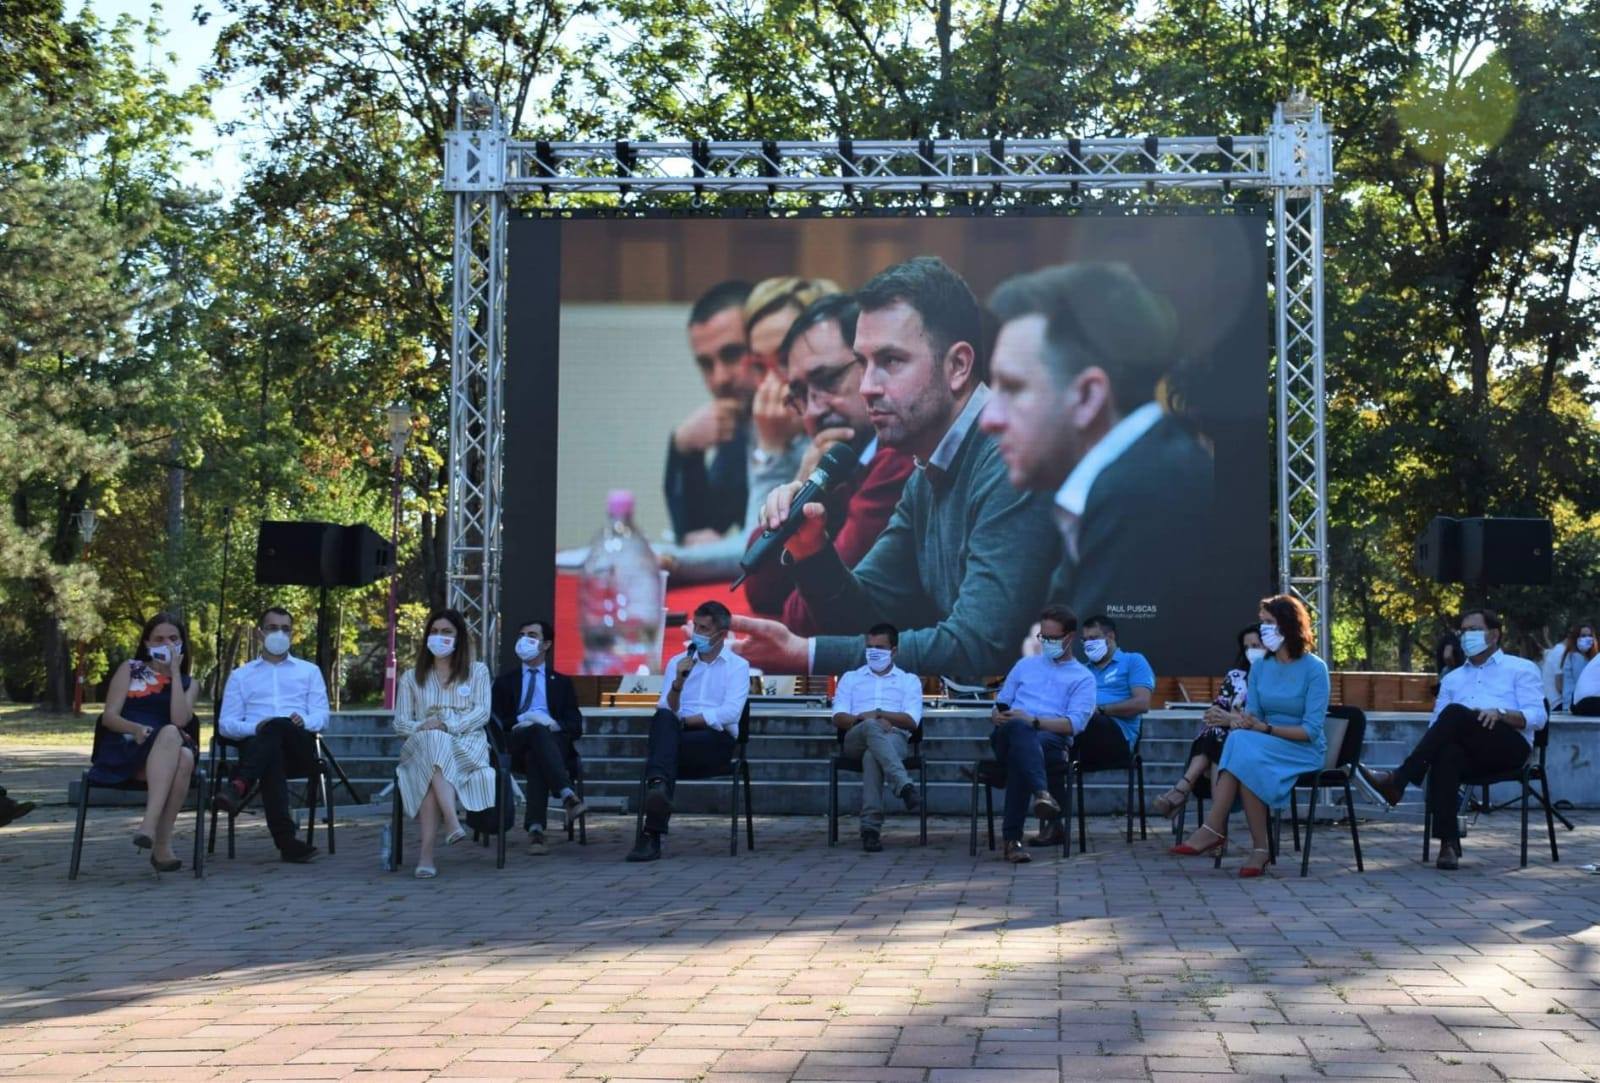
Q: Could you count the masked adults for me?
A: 12